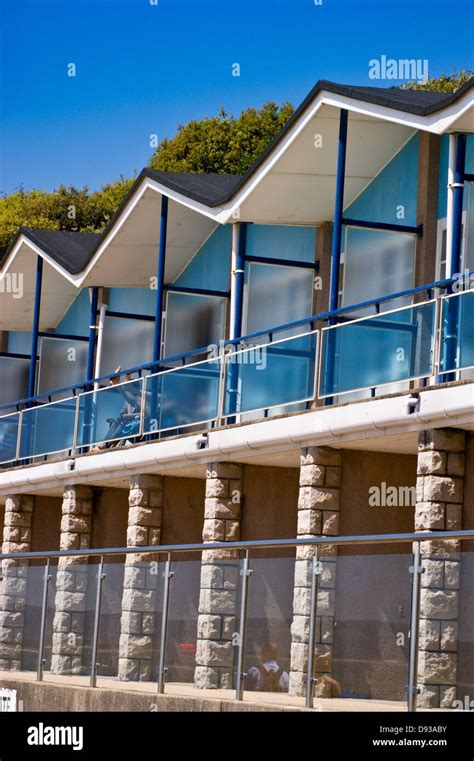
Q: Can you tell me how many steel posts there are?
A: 6